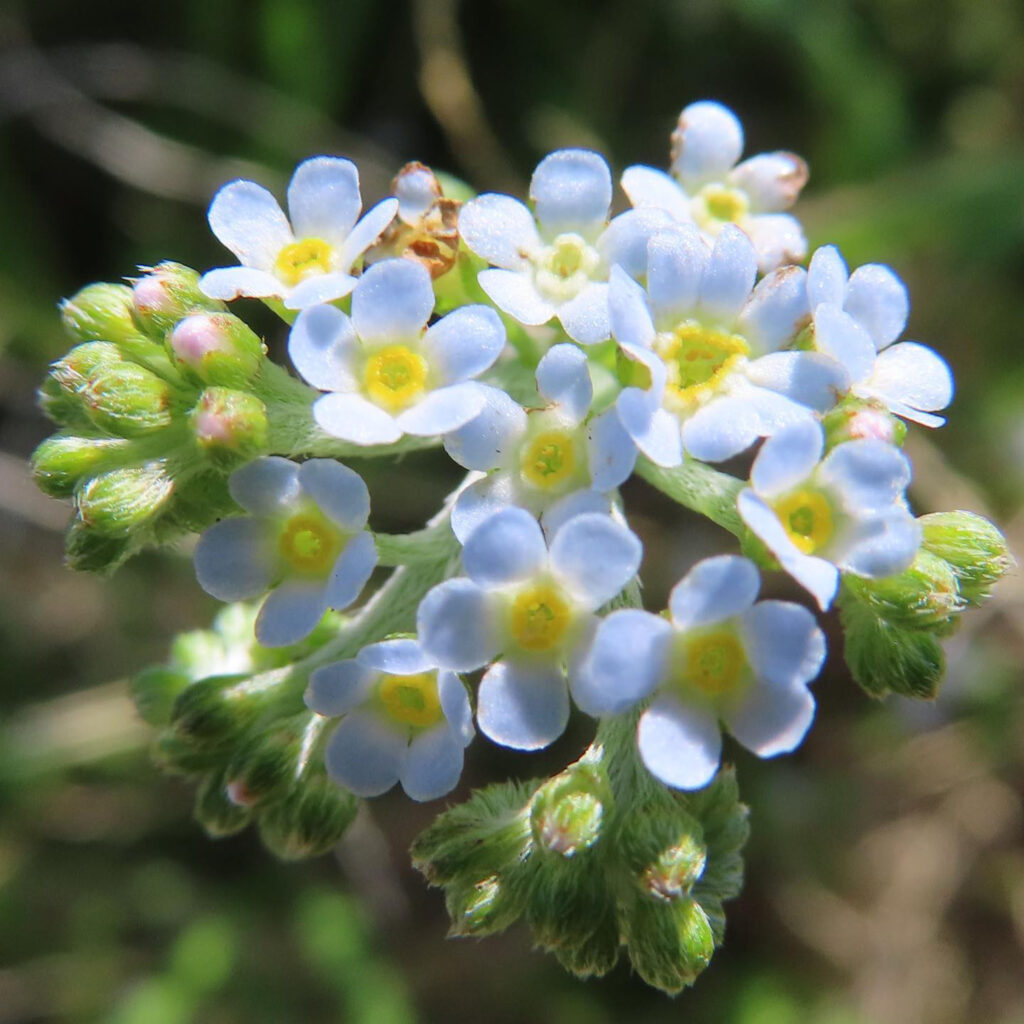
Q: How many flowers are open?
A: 12